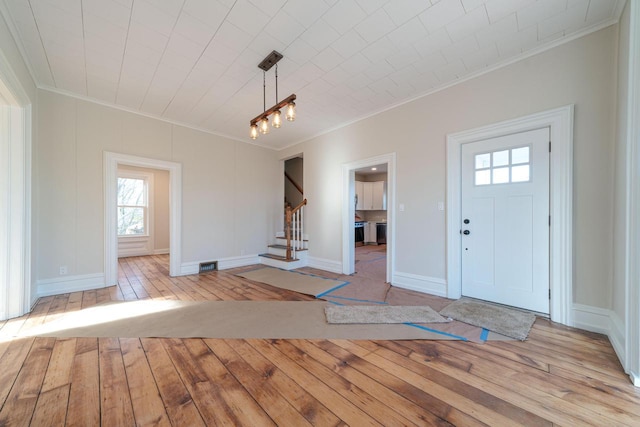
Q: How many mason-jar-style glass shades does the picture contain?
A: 4